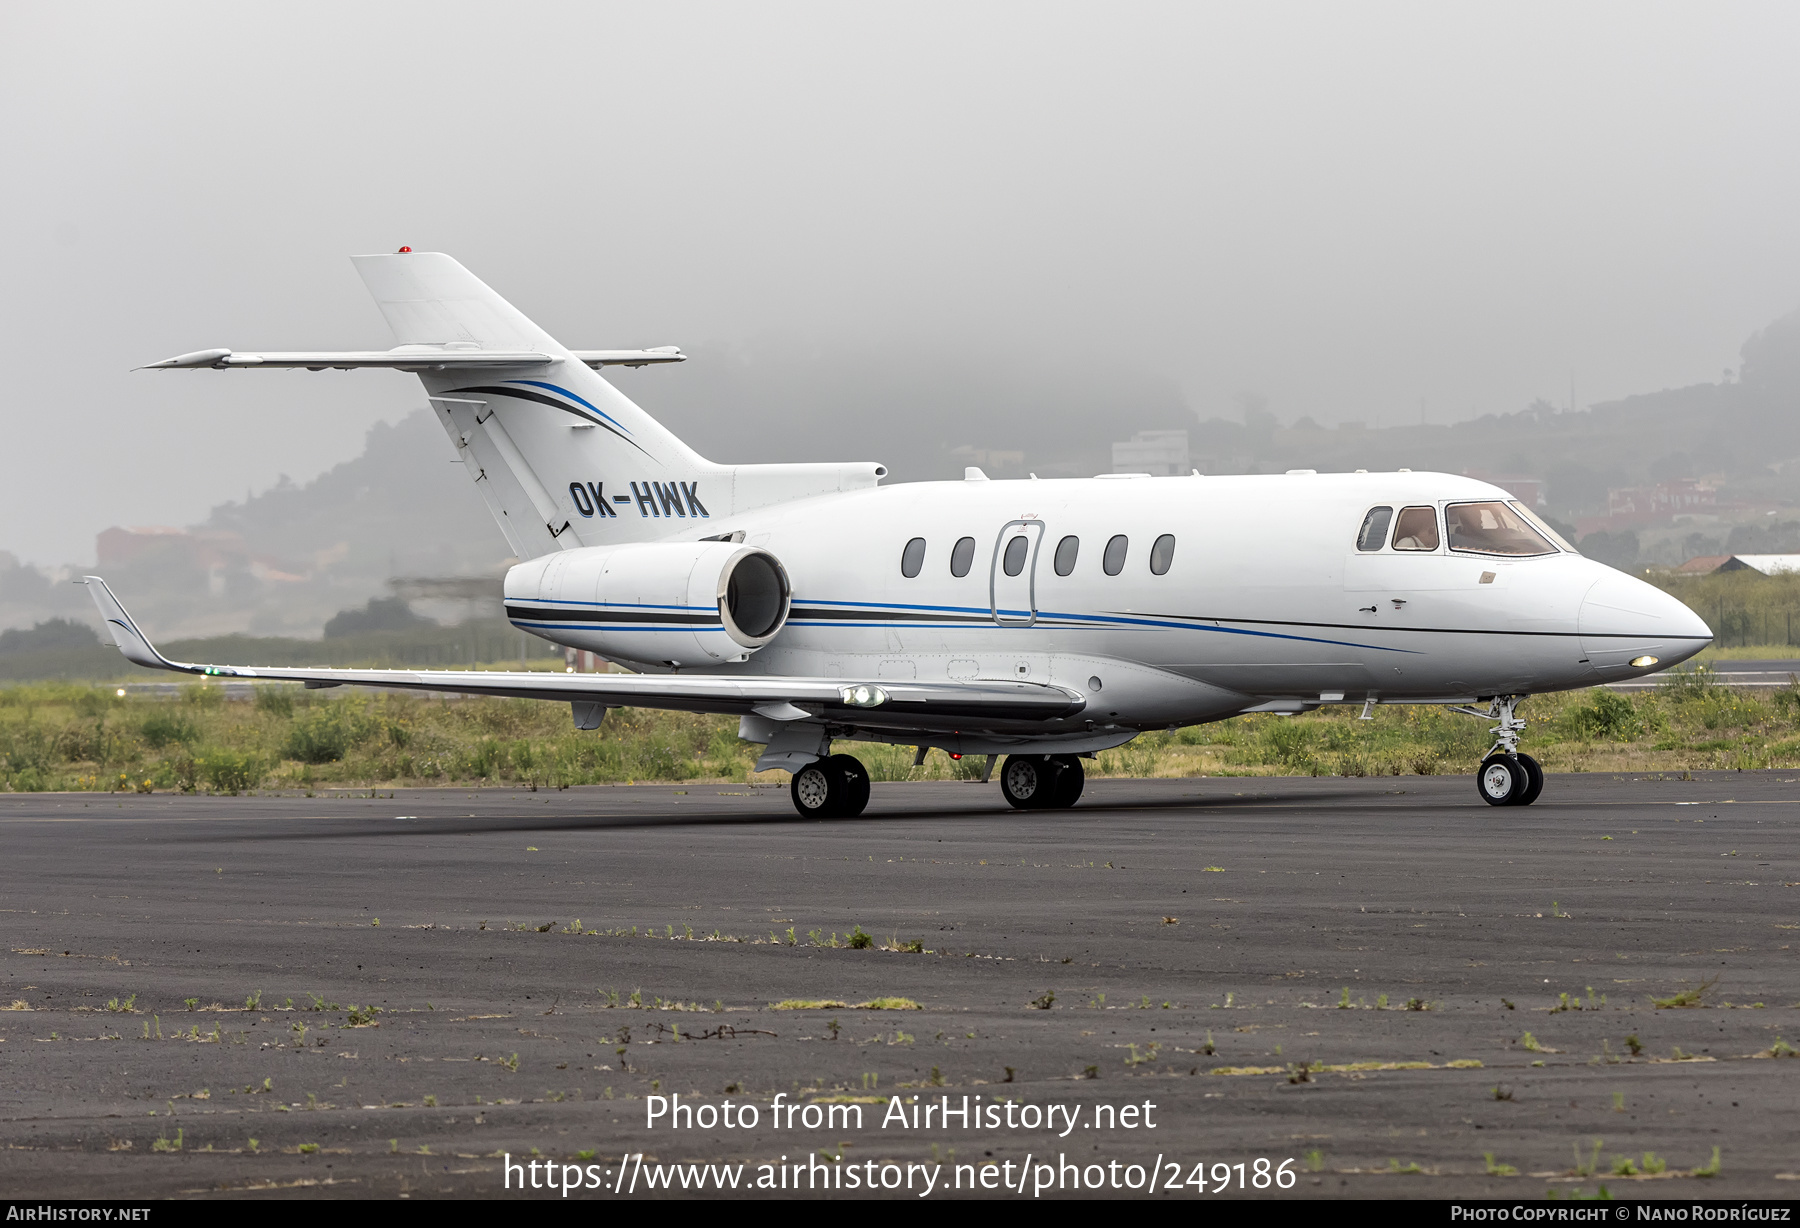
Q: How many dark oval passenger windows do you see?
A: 6